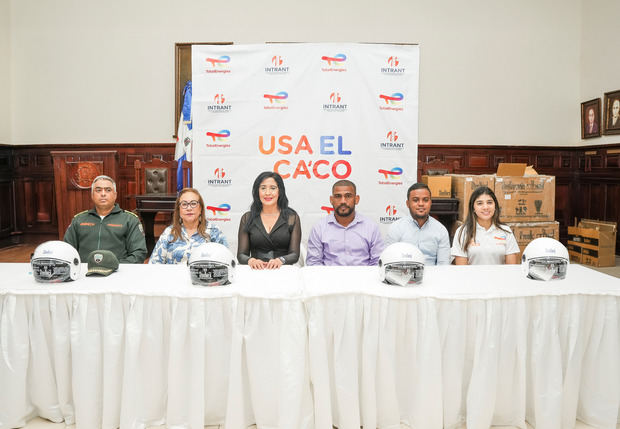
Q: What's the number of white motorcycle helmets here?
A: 4